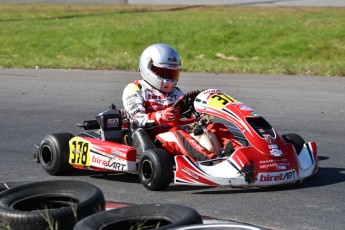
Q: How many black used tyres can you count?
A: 2